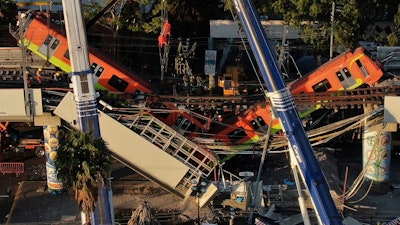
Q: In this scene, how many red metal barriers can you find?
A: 1